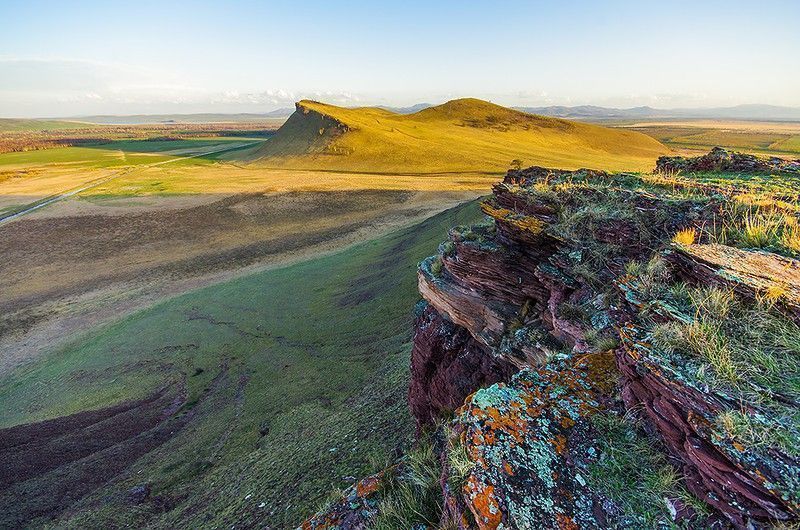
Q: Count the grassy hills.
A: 2